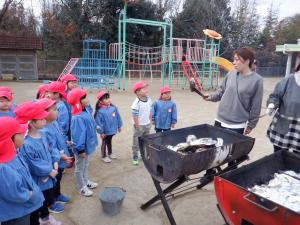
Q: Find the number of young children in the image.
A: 11